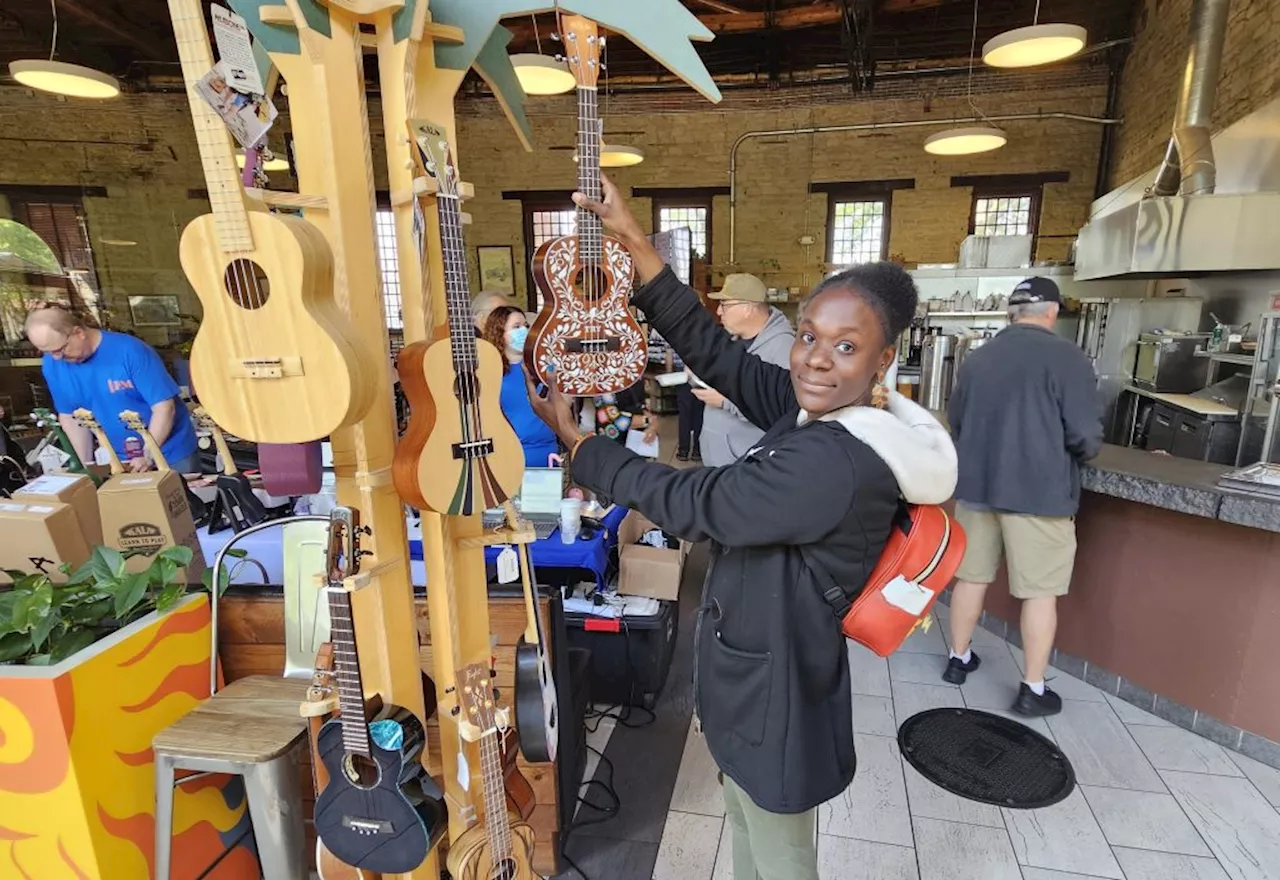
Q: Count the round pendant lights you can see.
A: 6